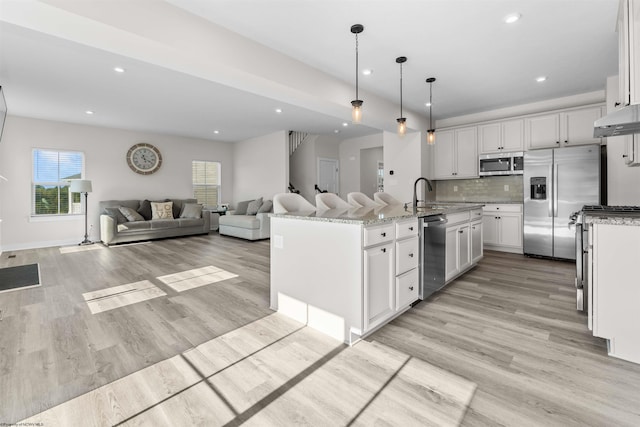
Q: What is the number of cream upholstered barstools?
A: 4